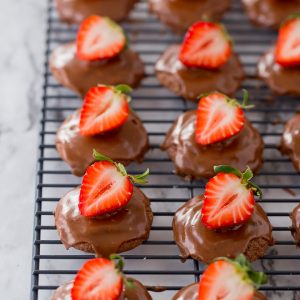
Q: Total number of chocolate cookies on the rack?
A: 14